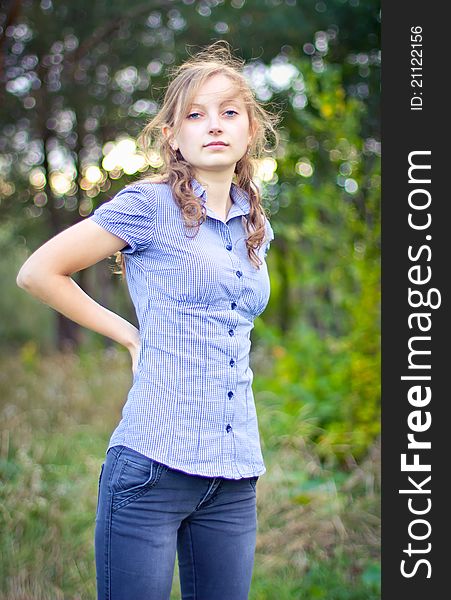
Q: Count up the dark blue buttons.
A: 7